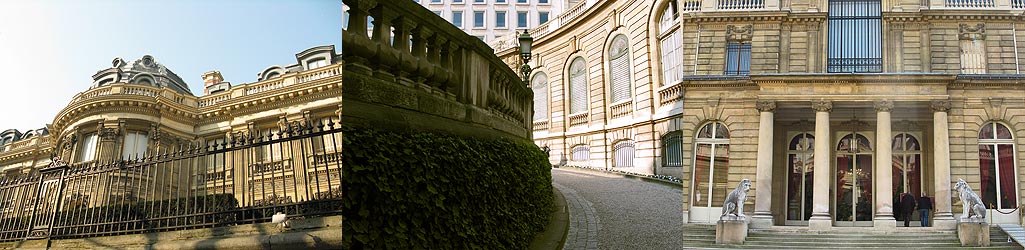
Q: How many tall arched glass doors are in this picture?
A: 5